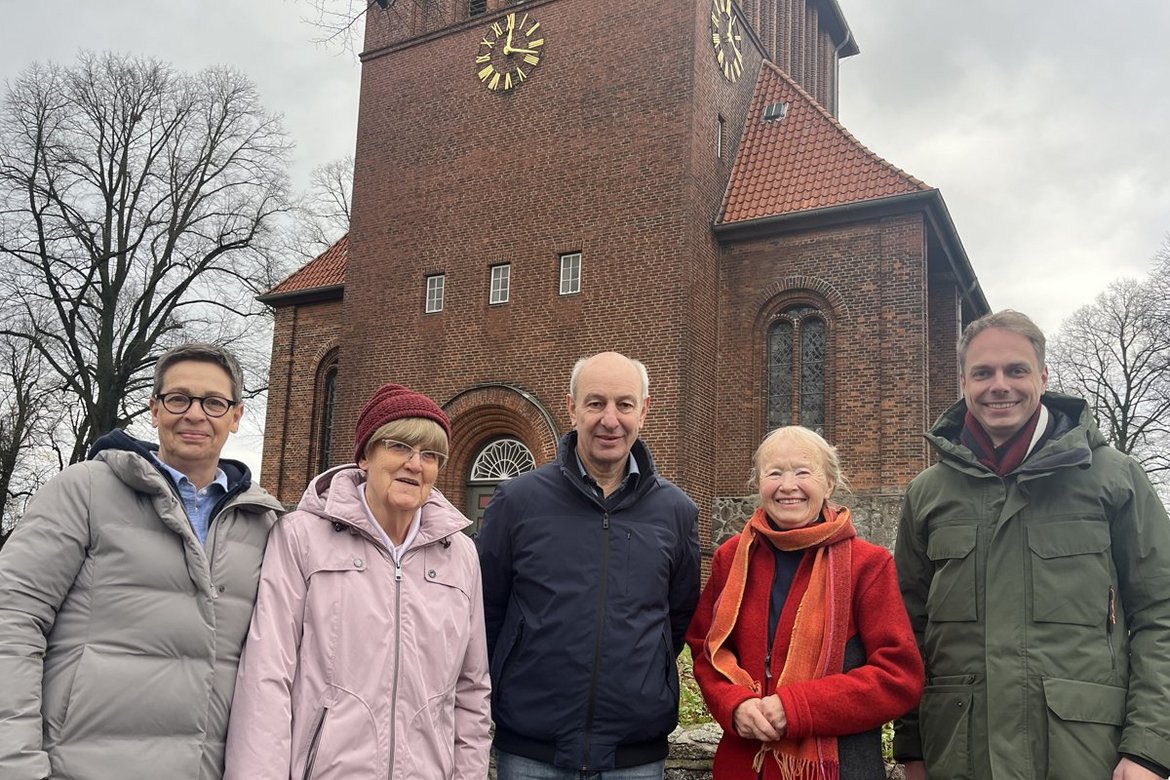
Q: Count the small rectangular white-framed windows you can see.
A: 3